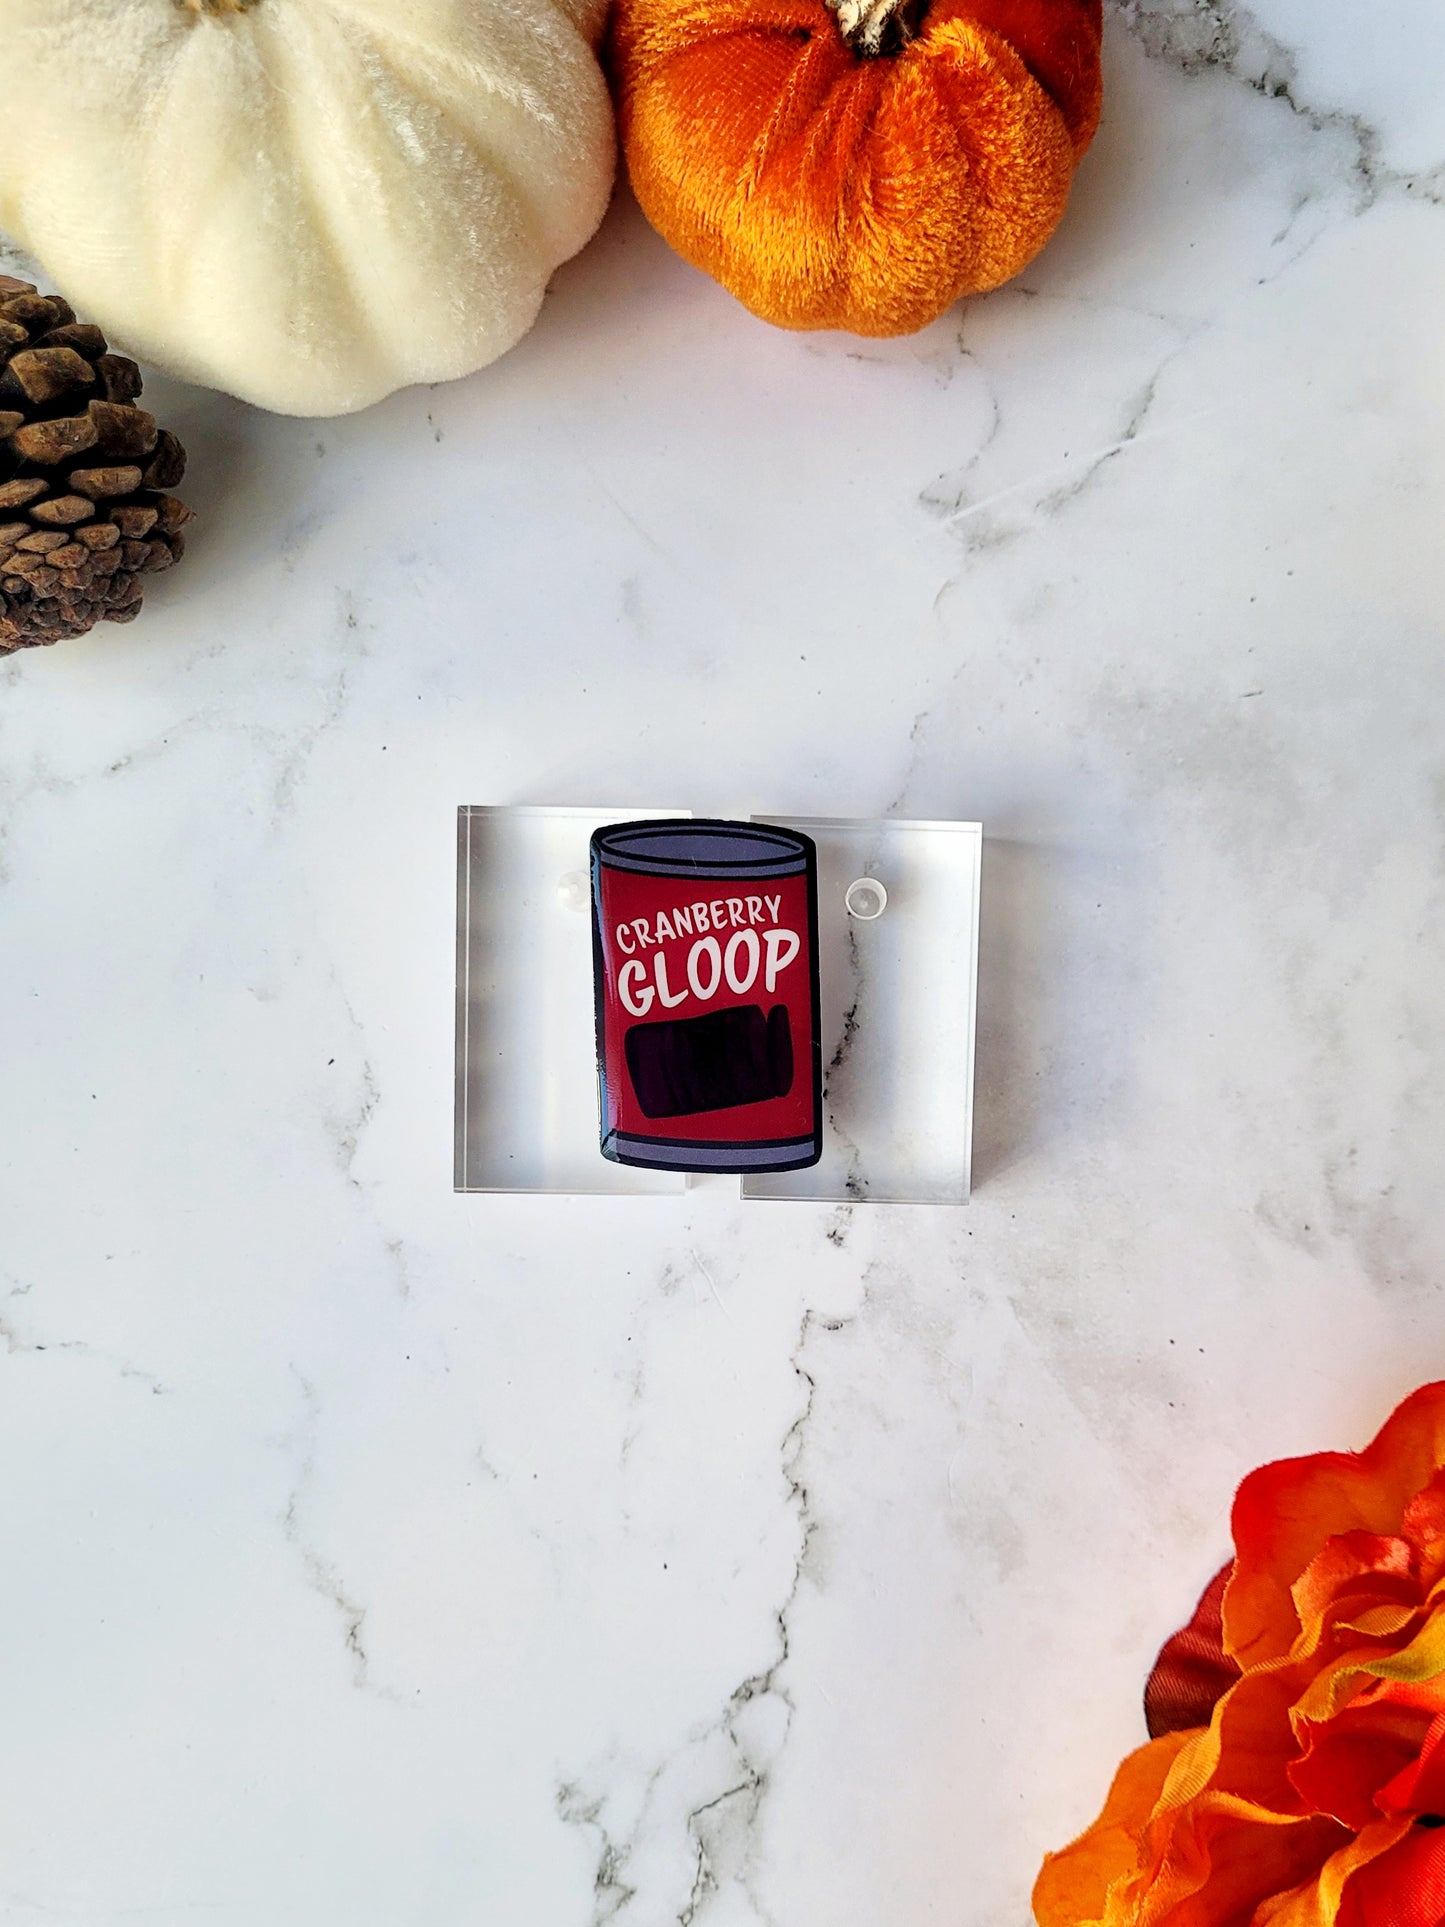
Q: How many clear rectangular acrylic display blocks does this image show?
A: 2